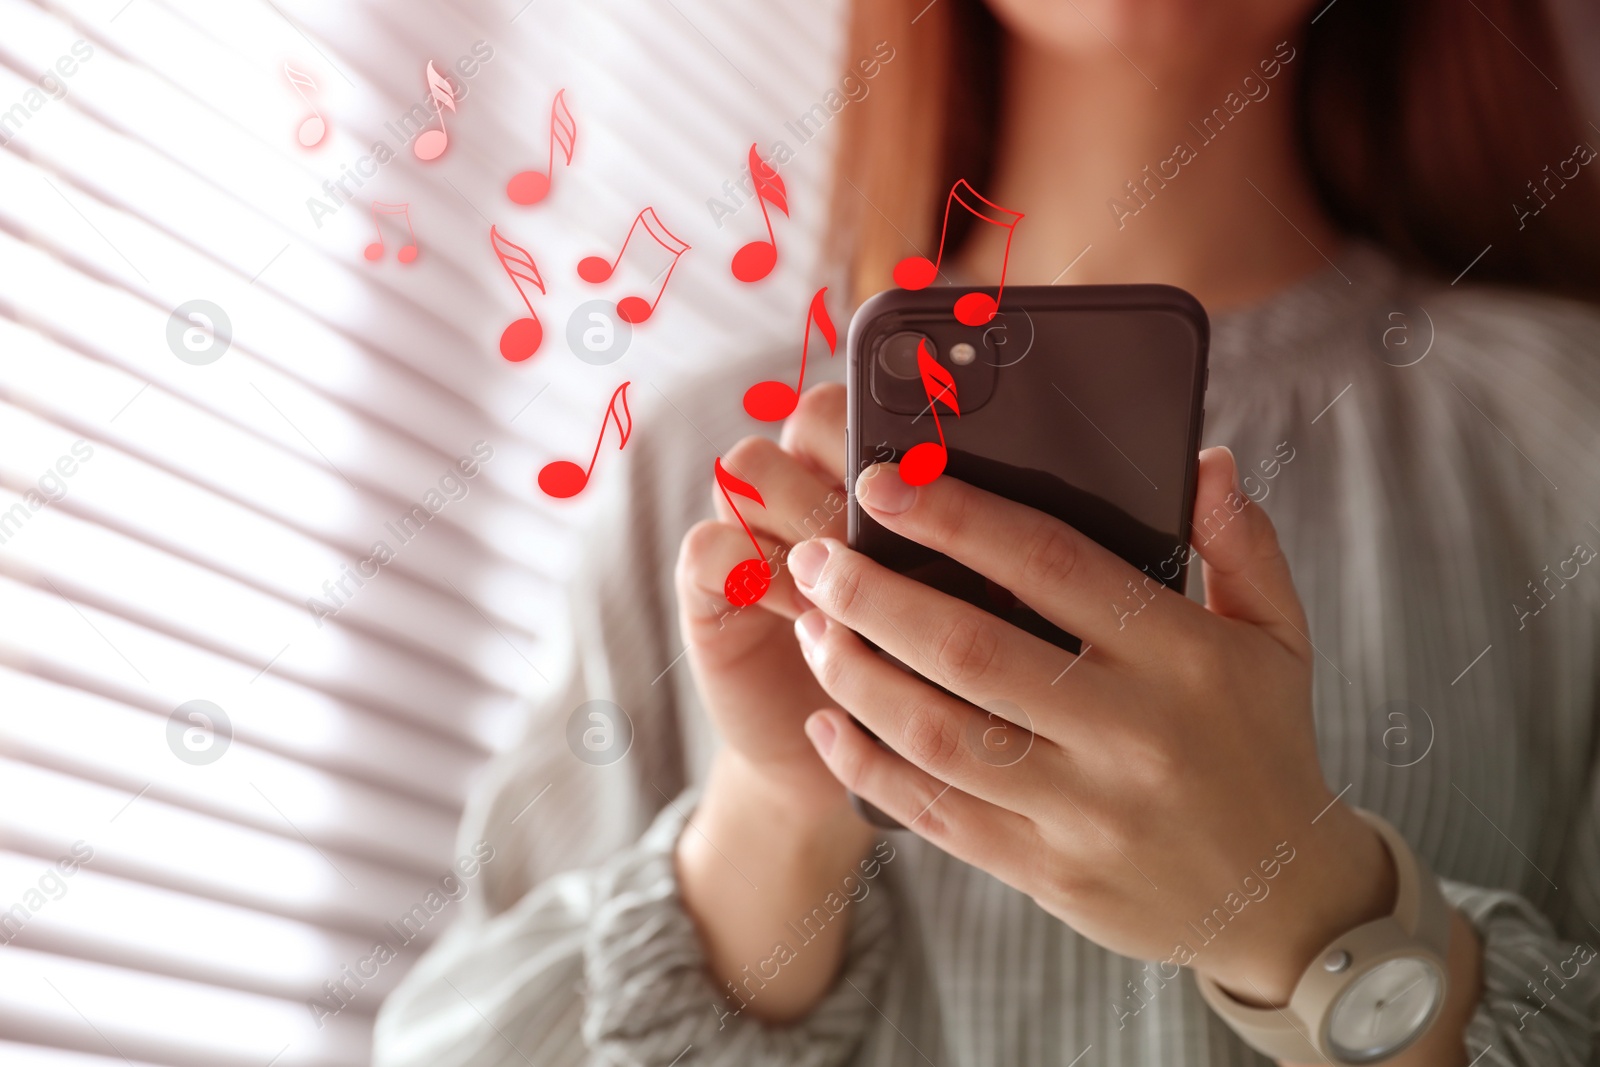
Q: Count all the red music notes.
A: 12